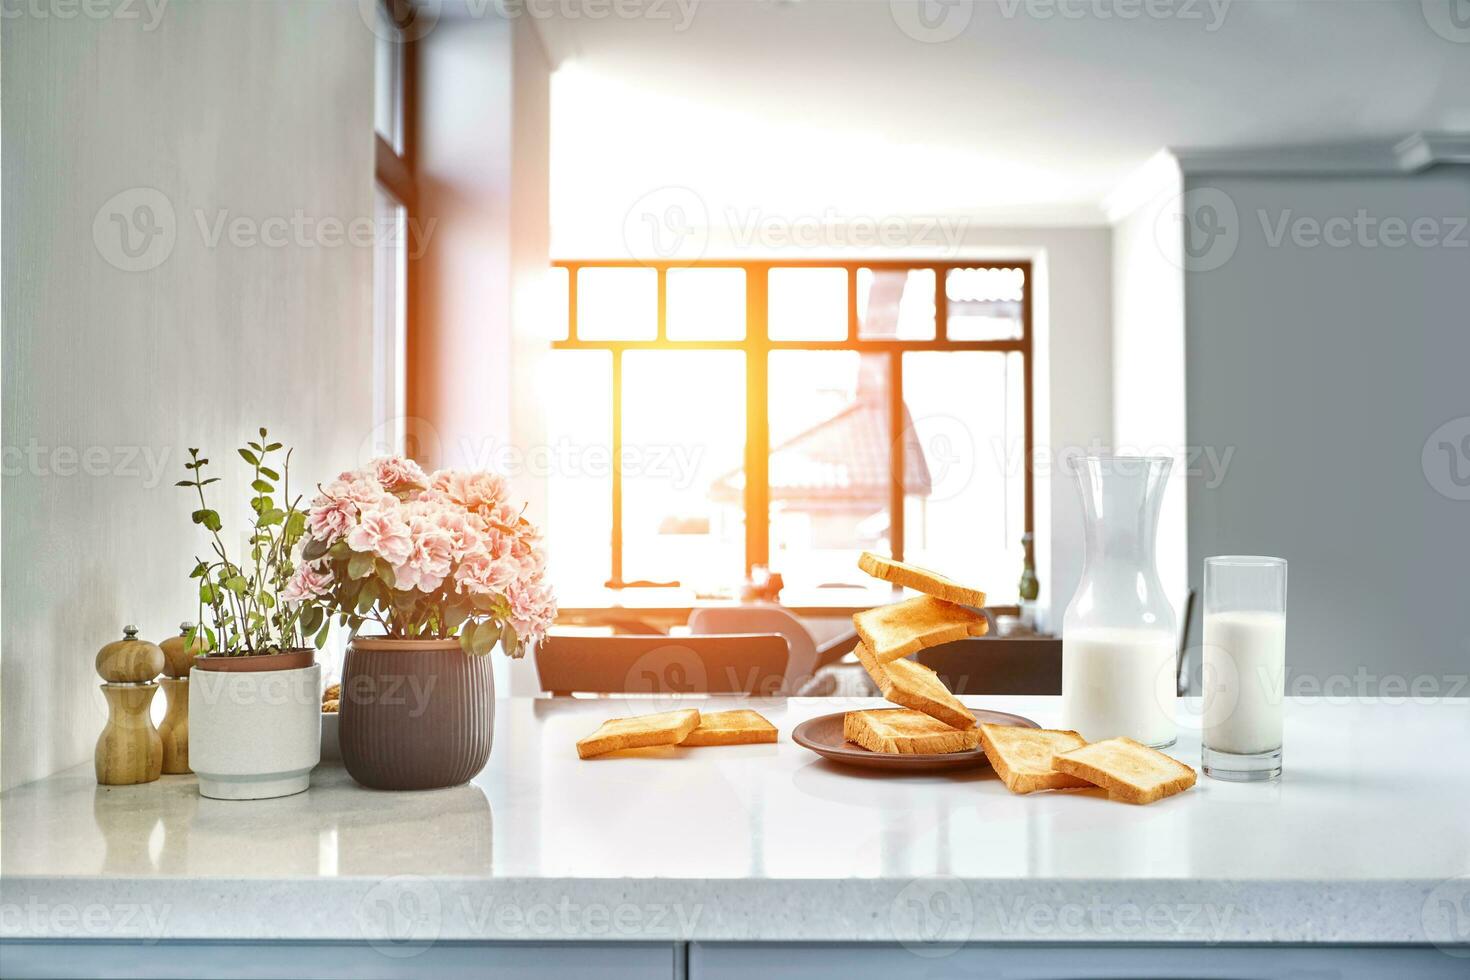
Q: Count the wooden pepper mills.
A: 2